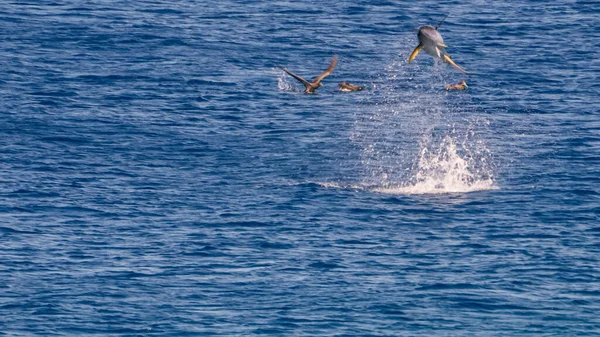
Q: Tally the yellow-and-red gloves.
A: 0